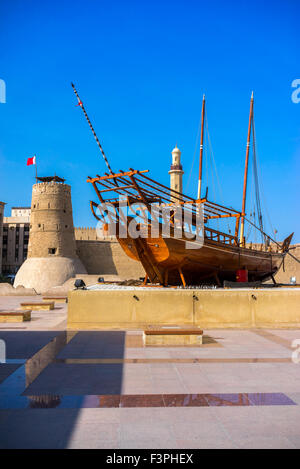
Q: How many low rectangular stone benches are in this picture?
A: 4